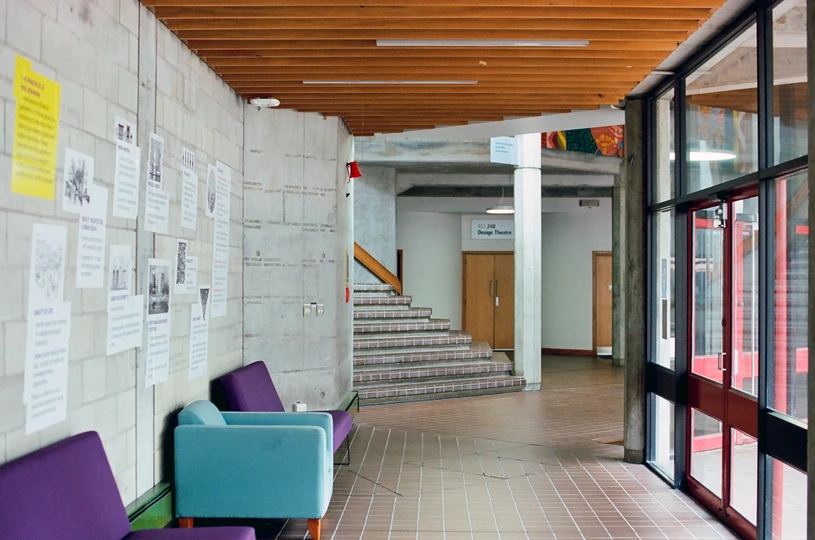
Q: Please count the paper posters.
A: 11